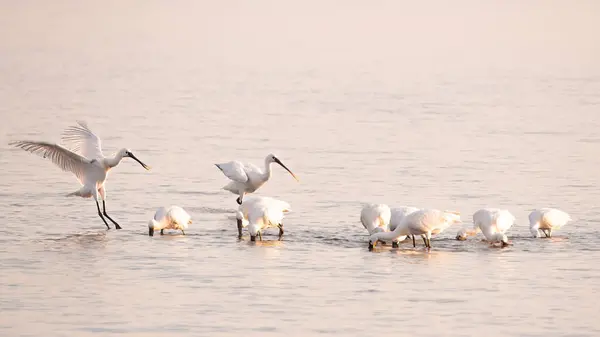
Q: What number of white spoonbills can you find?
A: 11